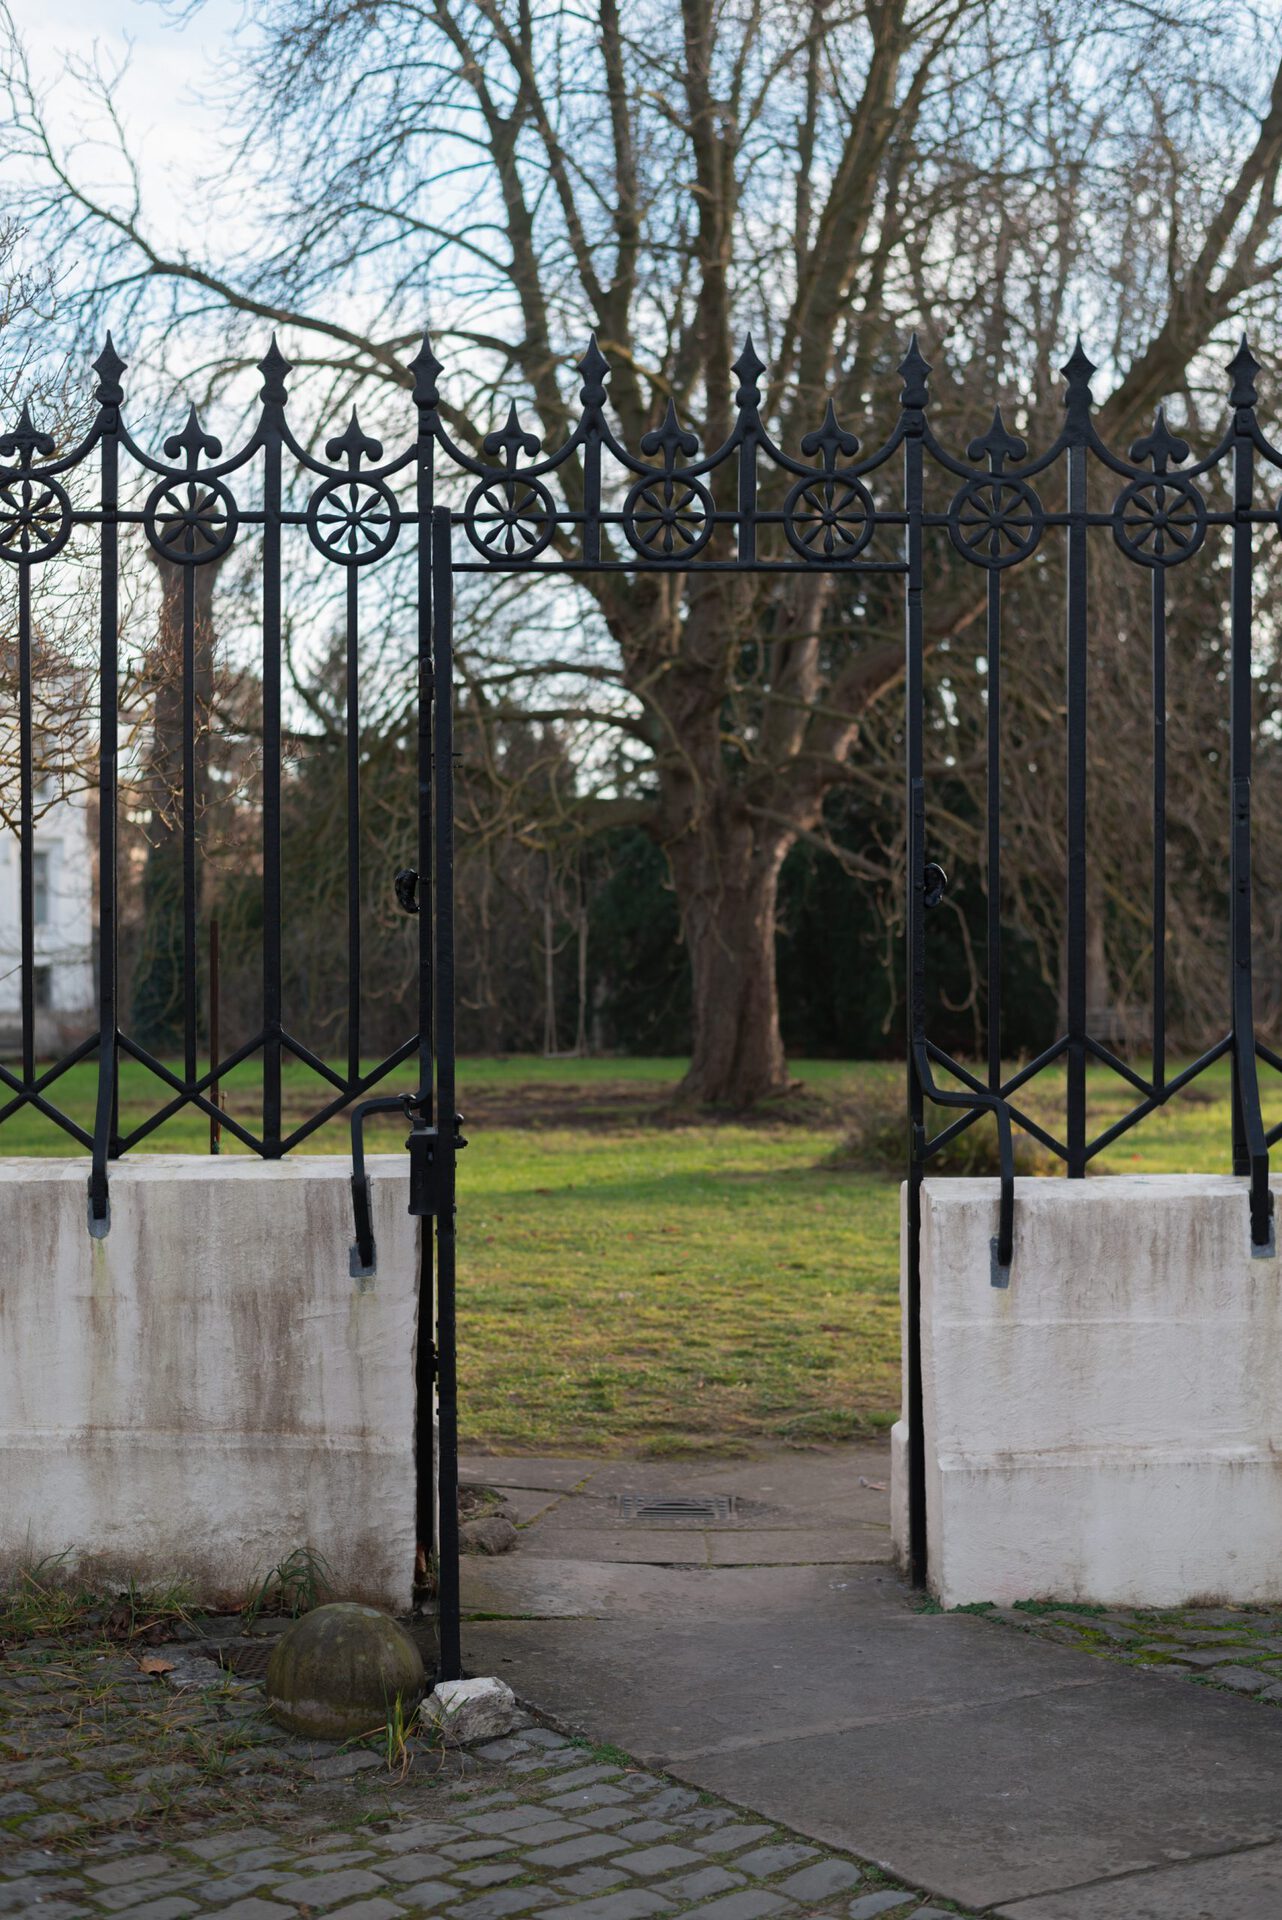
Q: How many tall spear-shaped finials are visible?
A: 8